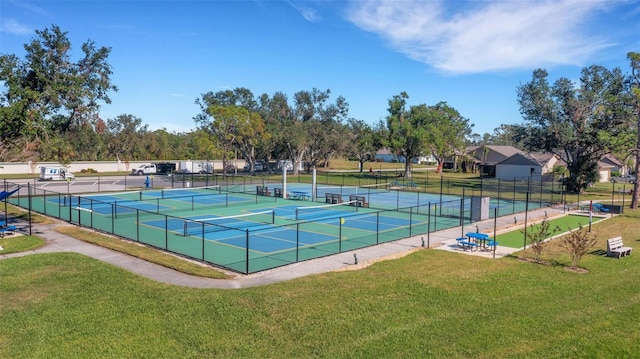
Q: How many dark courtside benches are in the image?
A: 4